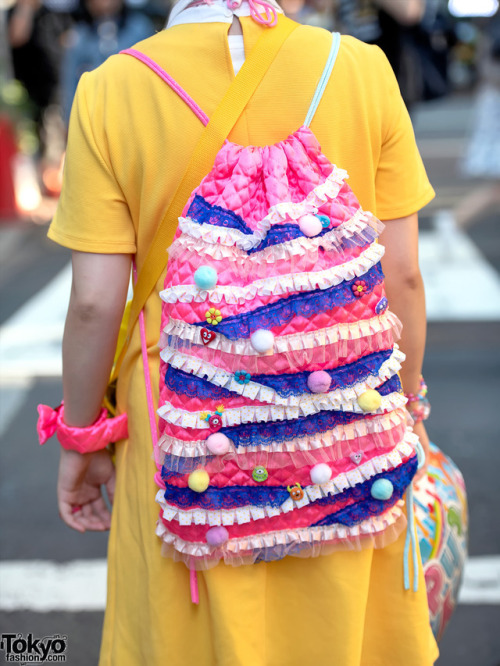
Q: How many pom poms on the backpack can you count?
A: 10